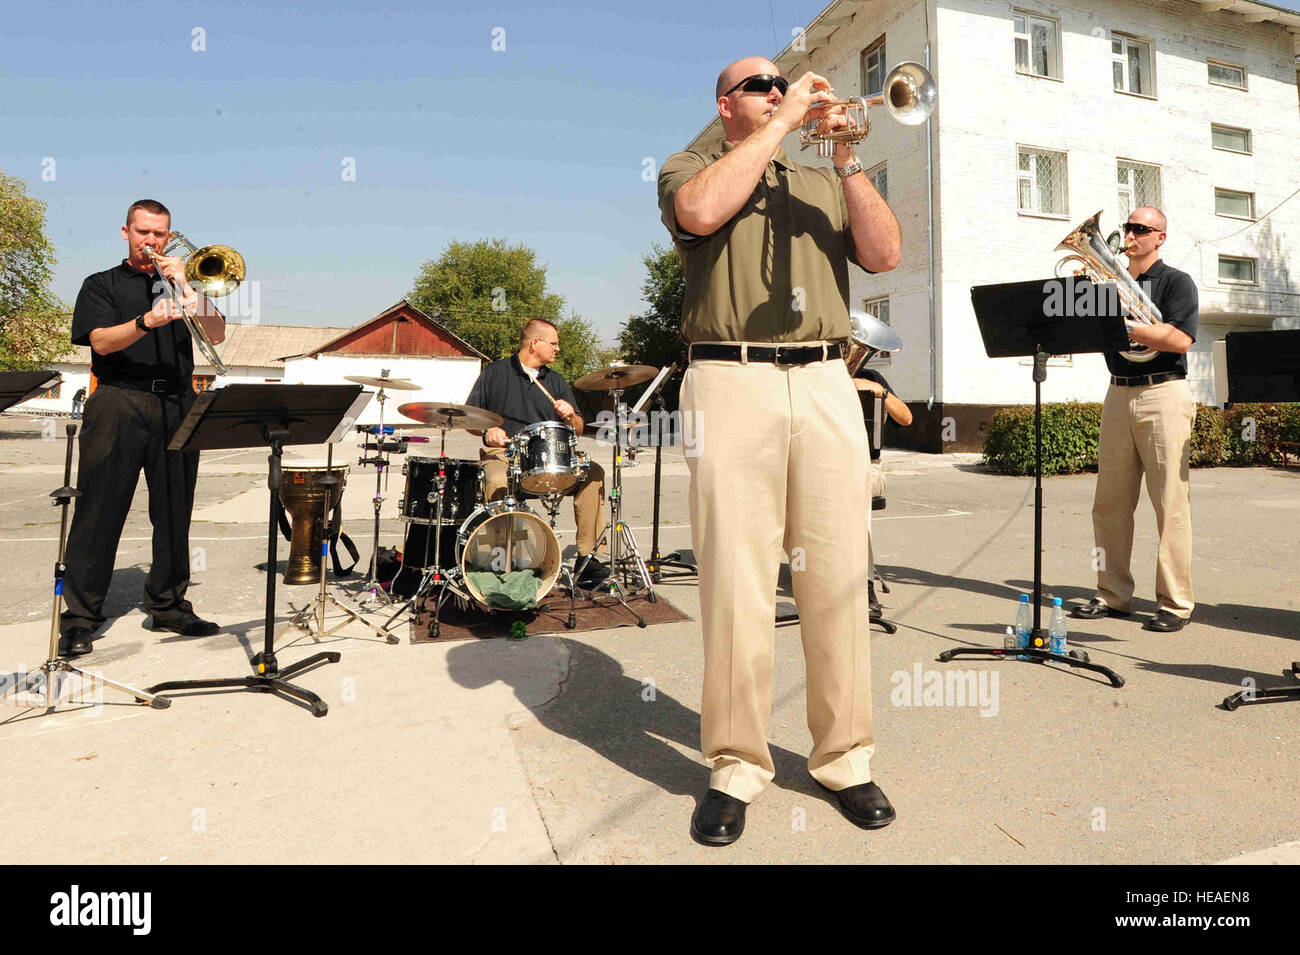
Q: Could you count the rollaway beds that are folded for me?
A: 0